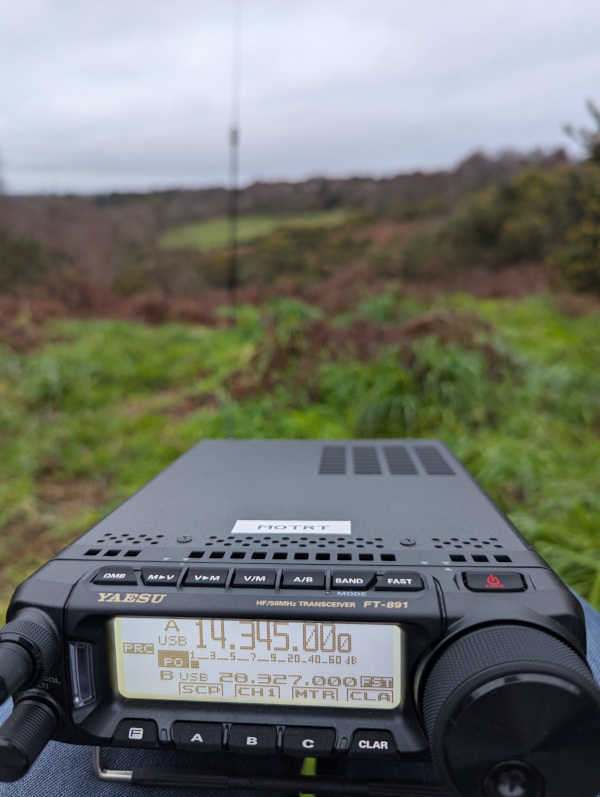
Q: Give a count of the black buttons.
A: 13